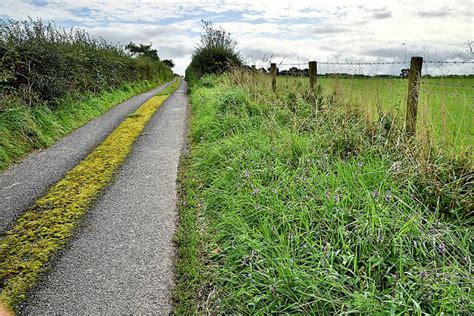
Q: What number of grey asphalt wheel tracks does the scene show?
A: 2